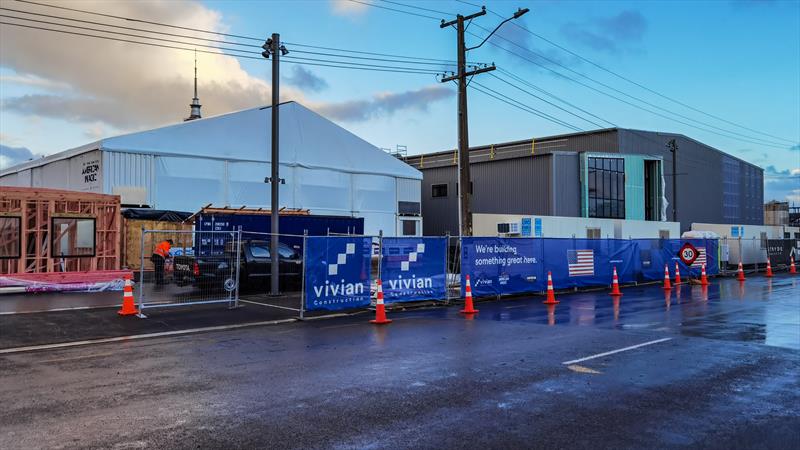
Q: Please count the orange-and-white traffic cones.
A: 11